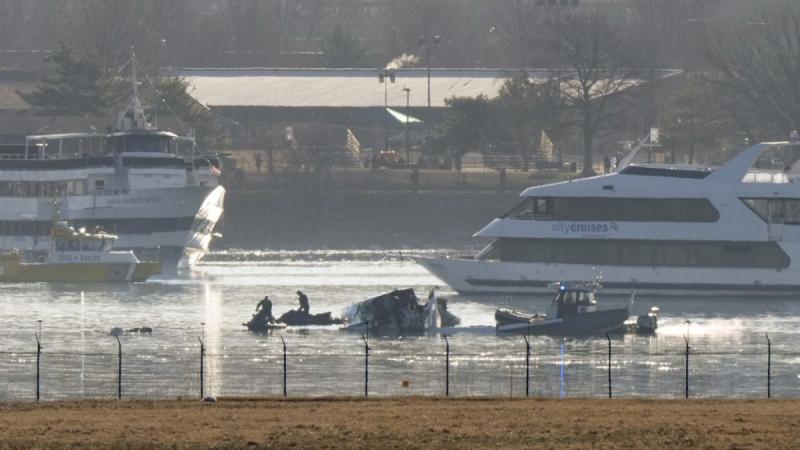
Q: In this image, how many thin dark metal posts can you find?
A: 10